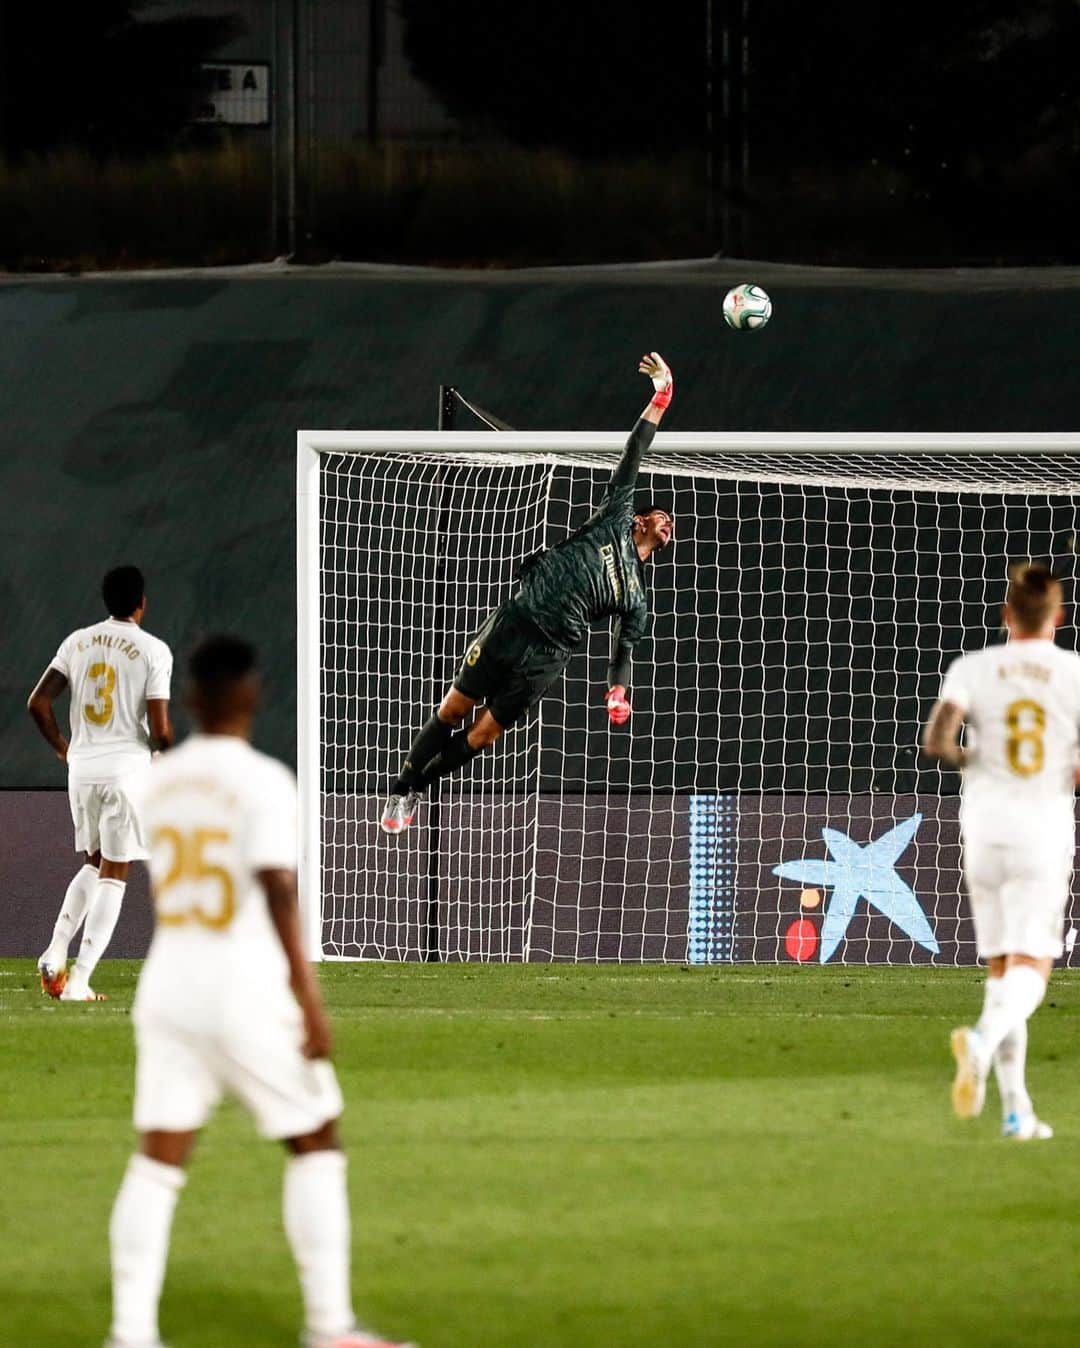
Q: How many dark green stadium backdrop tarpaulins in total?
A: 1